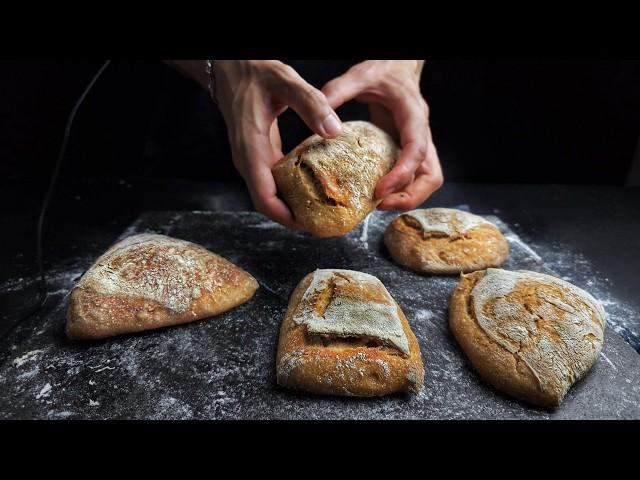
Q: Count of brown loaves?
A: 5